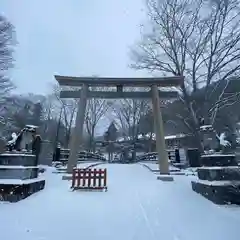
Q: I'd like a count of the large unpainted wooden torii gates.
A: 1